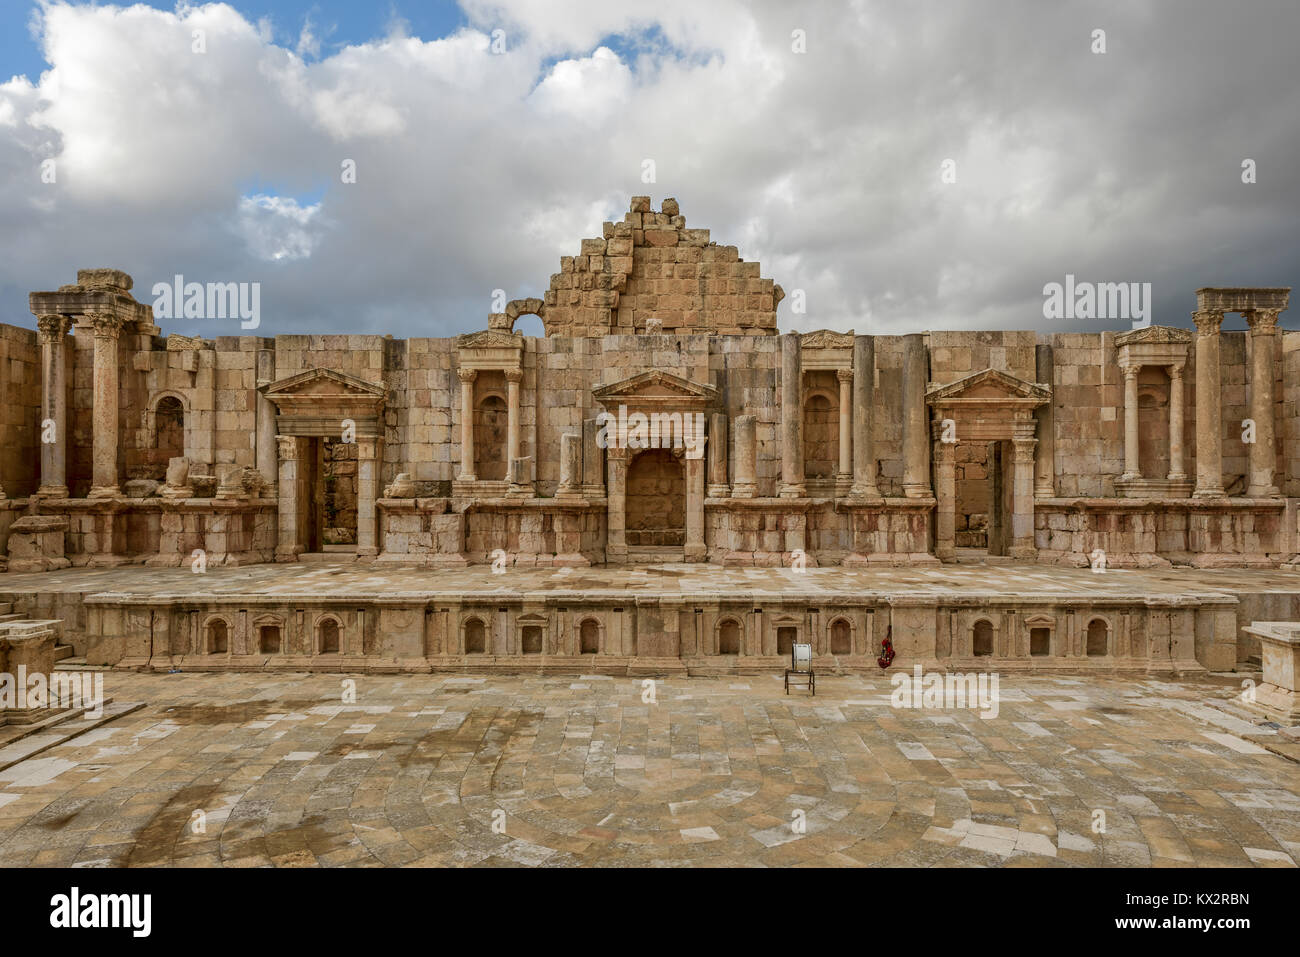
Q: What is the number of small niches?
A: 12